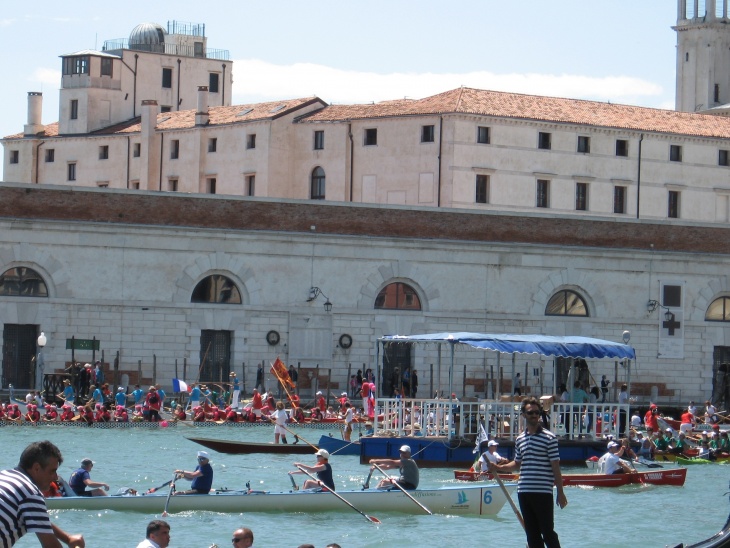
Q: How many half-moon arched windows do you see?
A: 5